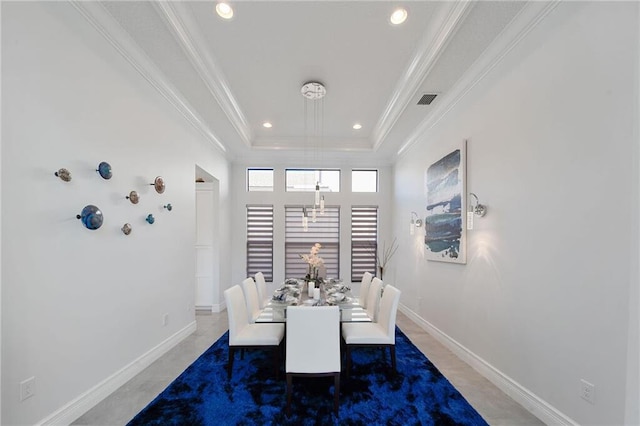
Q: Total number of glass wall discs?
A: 8